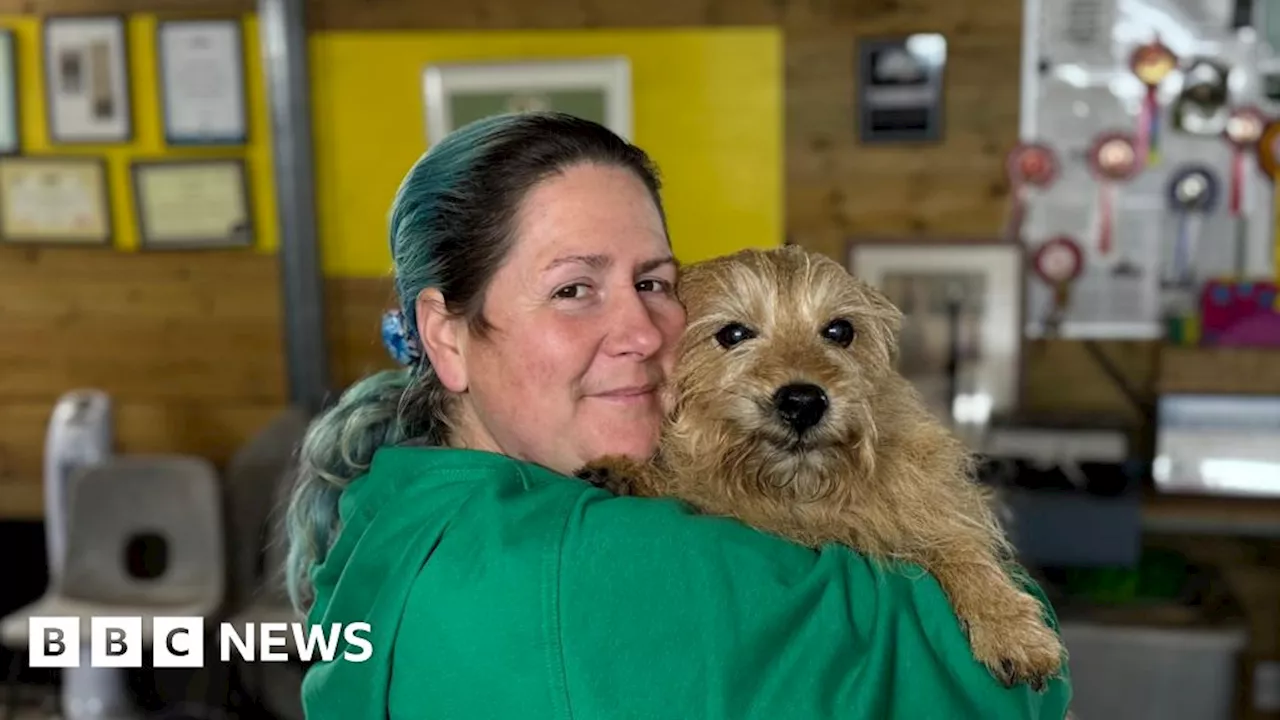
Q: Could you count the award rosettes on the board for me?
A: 7